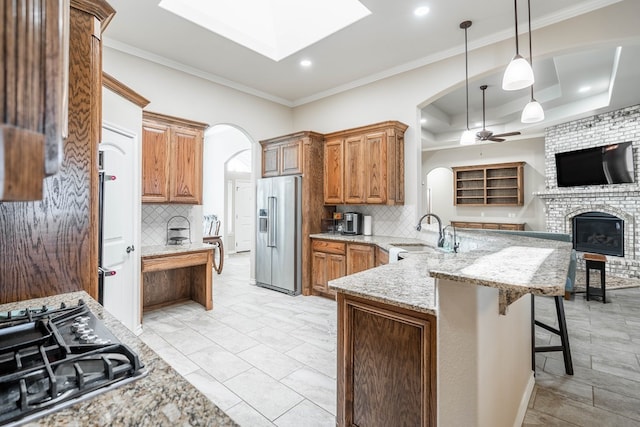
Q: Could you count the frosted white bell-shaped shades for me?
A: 3